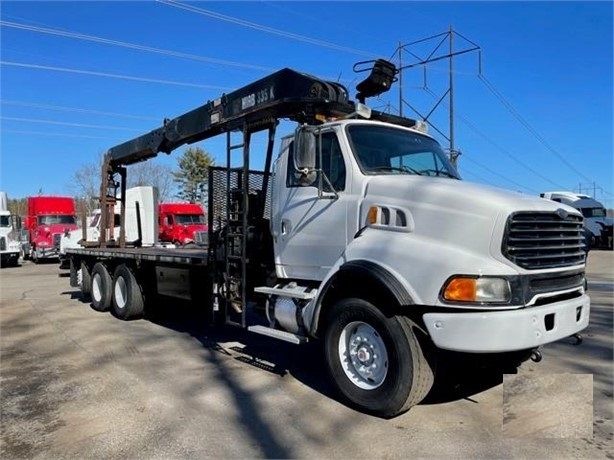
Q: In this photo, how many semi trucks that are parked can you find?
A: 5